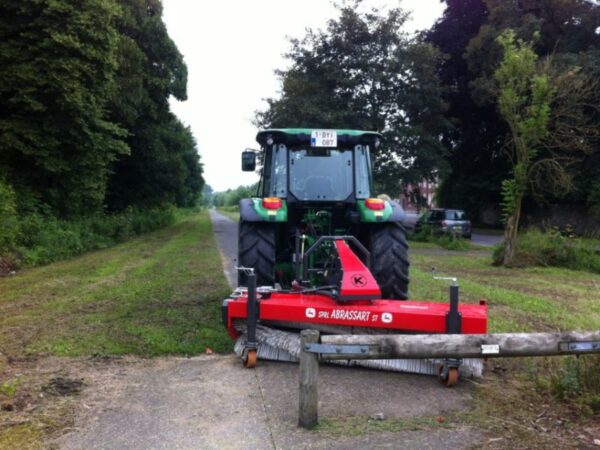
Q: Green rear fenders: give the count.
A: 2